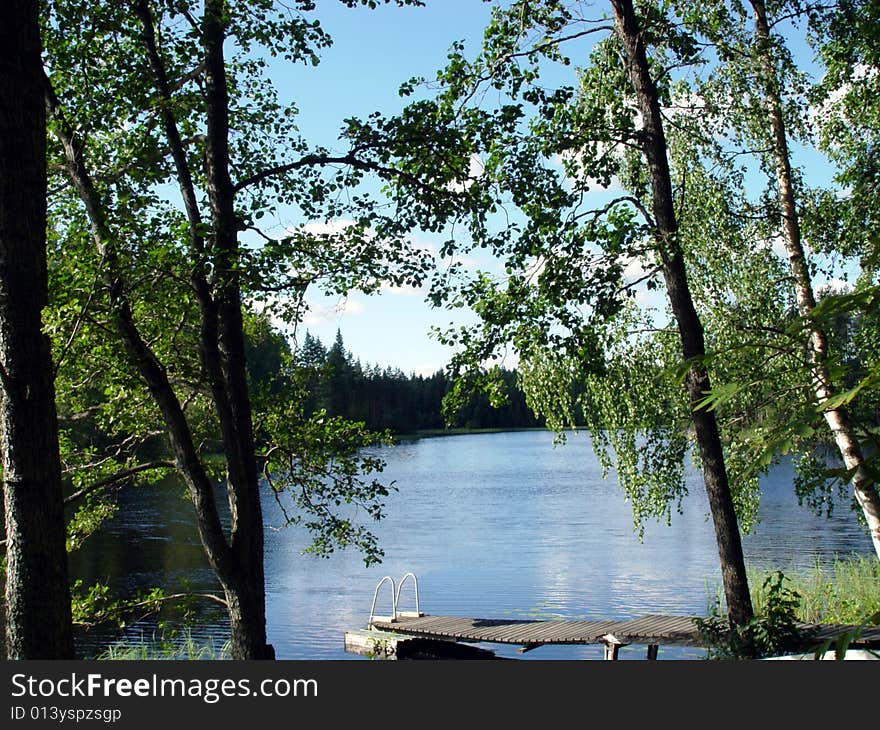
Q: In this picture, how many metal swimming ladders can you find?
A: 1